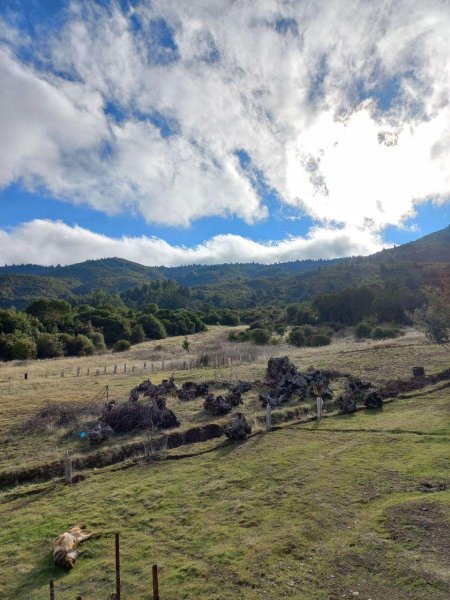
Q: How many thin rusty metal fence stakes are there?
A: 3